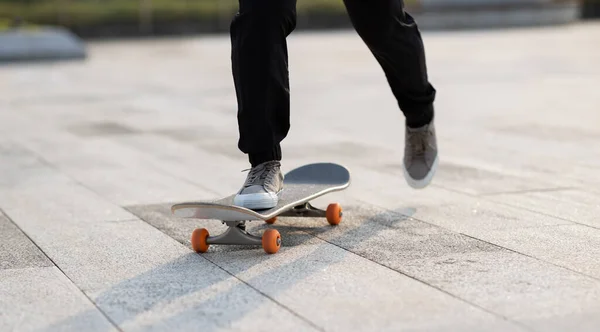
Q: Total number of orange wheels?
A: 4